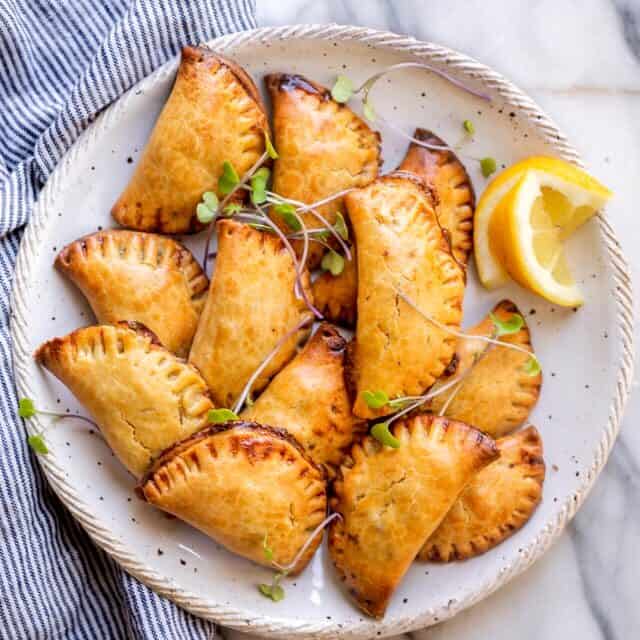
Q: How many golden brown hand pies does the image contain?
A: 12